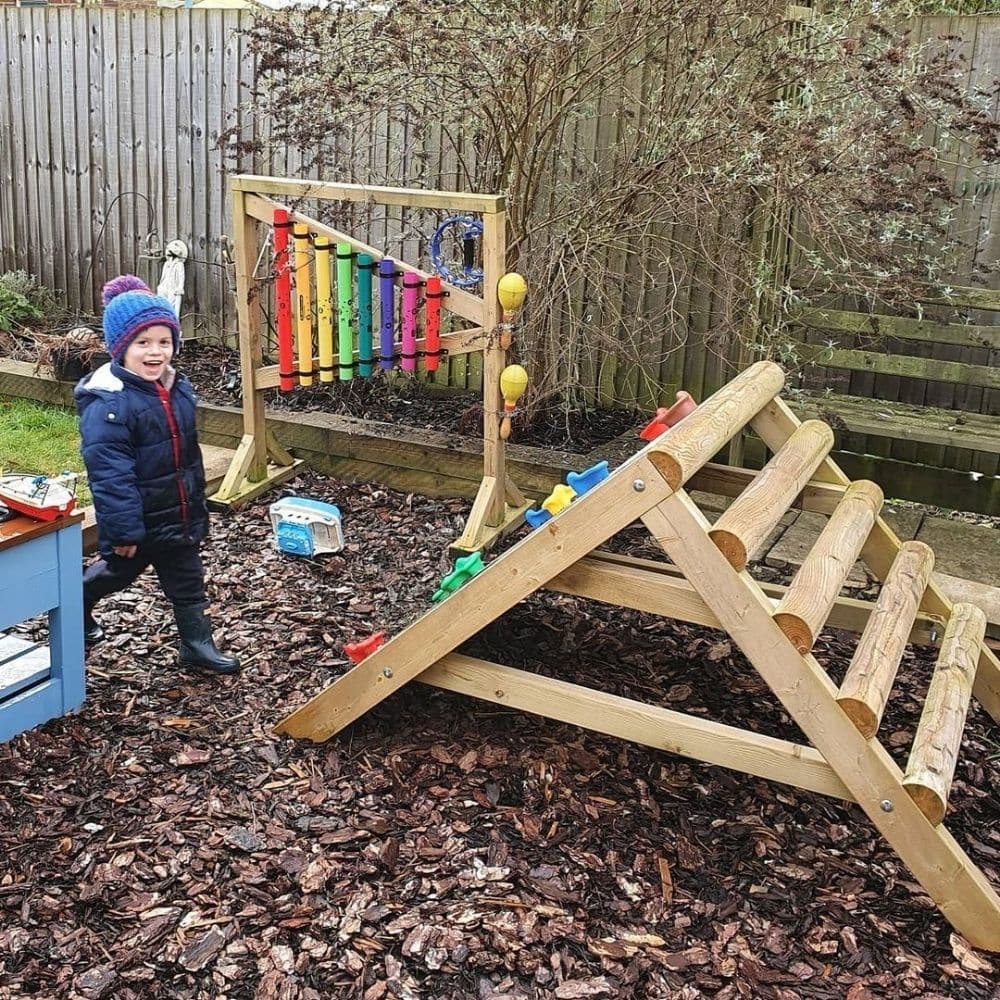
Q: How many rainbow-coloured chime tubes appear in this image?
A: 8